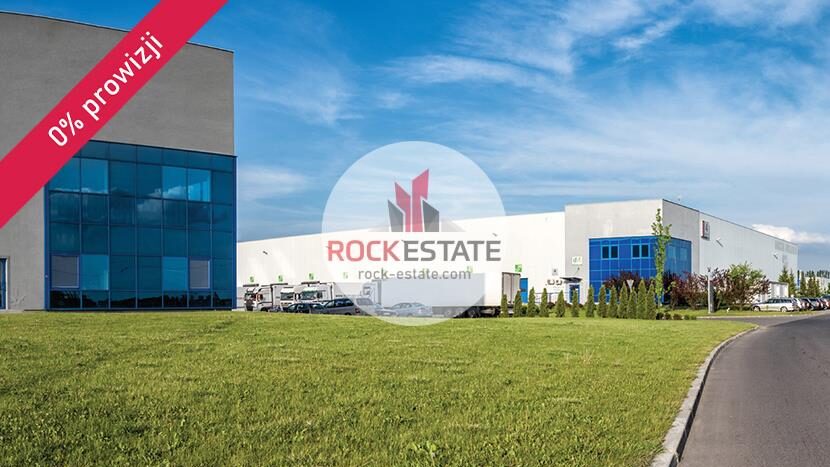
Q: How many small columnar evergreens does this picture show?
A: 13